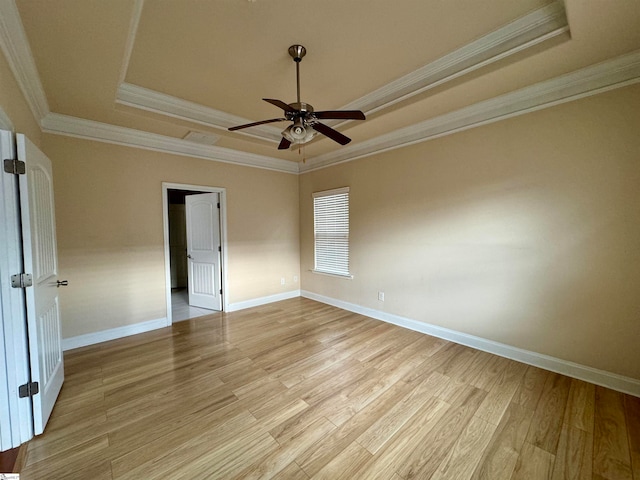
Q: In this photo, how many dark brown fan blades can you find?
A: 5